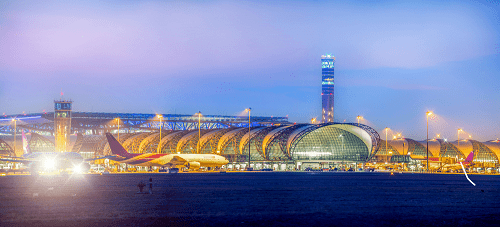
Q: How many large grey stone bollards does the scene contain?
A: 0